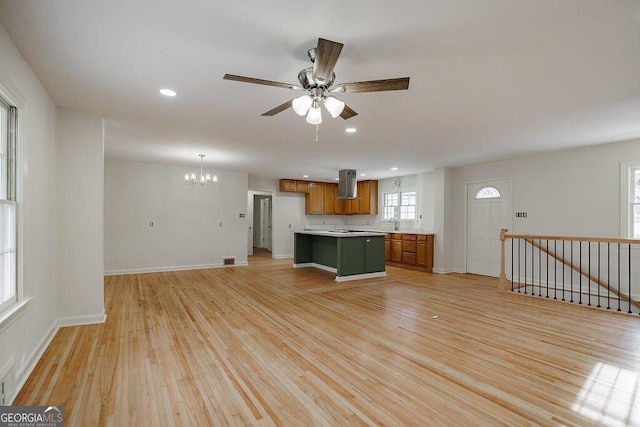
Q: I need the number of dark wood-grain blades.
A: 5